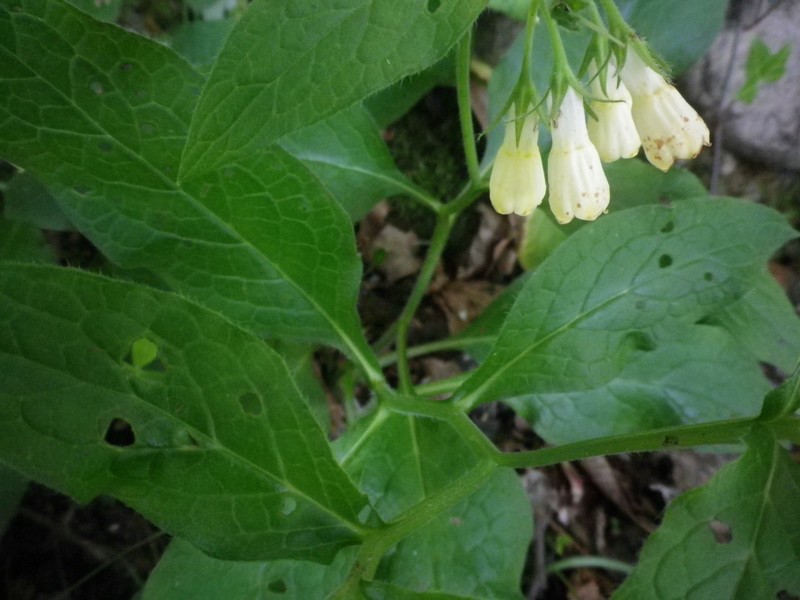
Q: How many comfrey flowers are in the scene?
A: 4